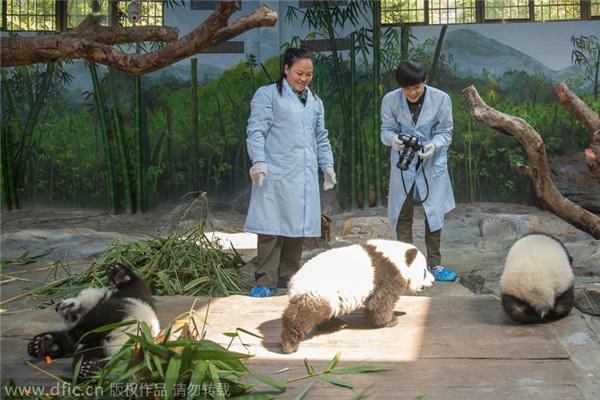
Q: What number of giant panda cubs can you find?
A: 3